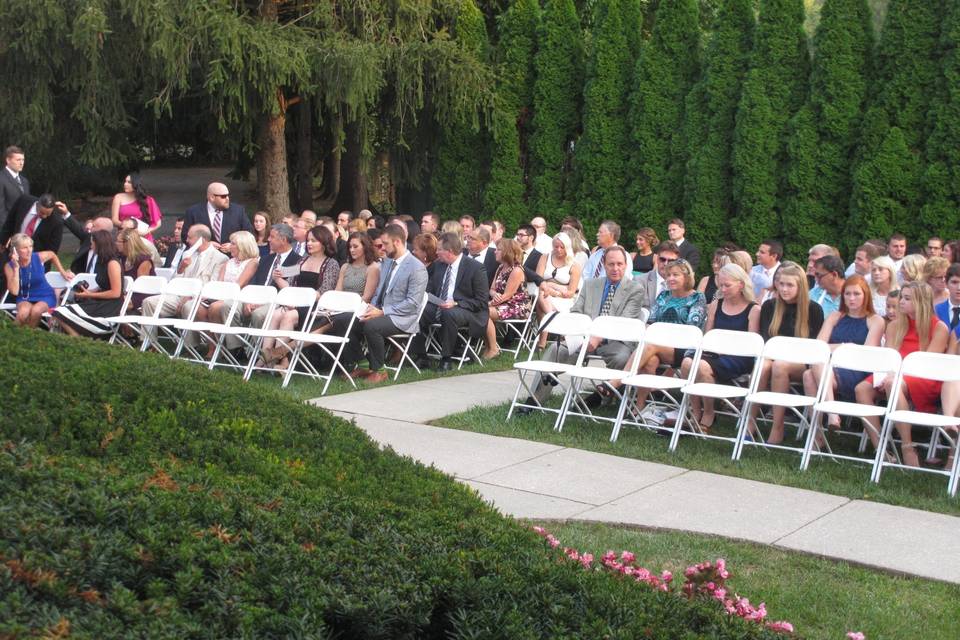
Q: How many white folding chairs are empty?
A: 13